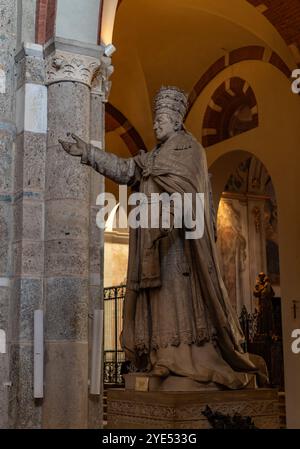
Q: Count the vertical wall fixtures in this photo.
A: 2